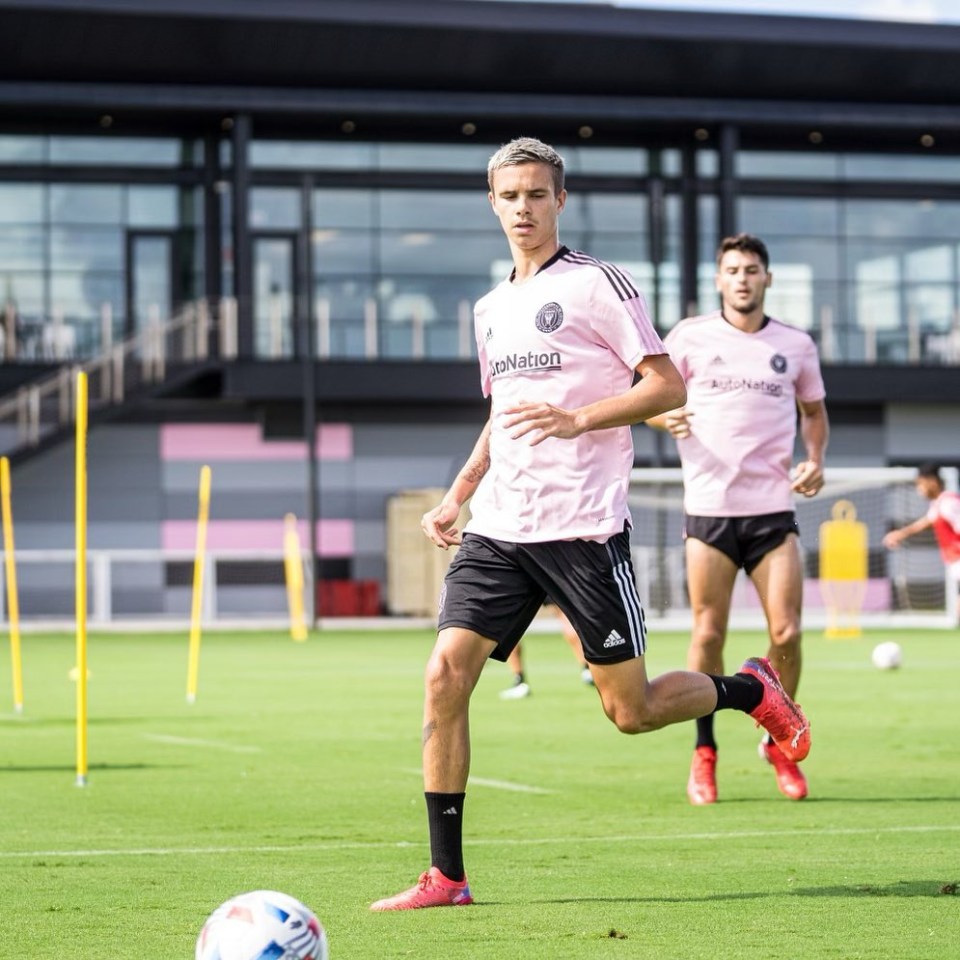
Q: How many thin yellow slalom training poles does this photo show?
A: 4